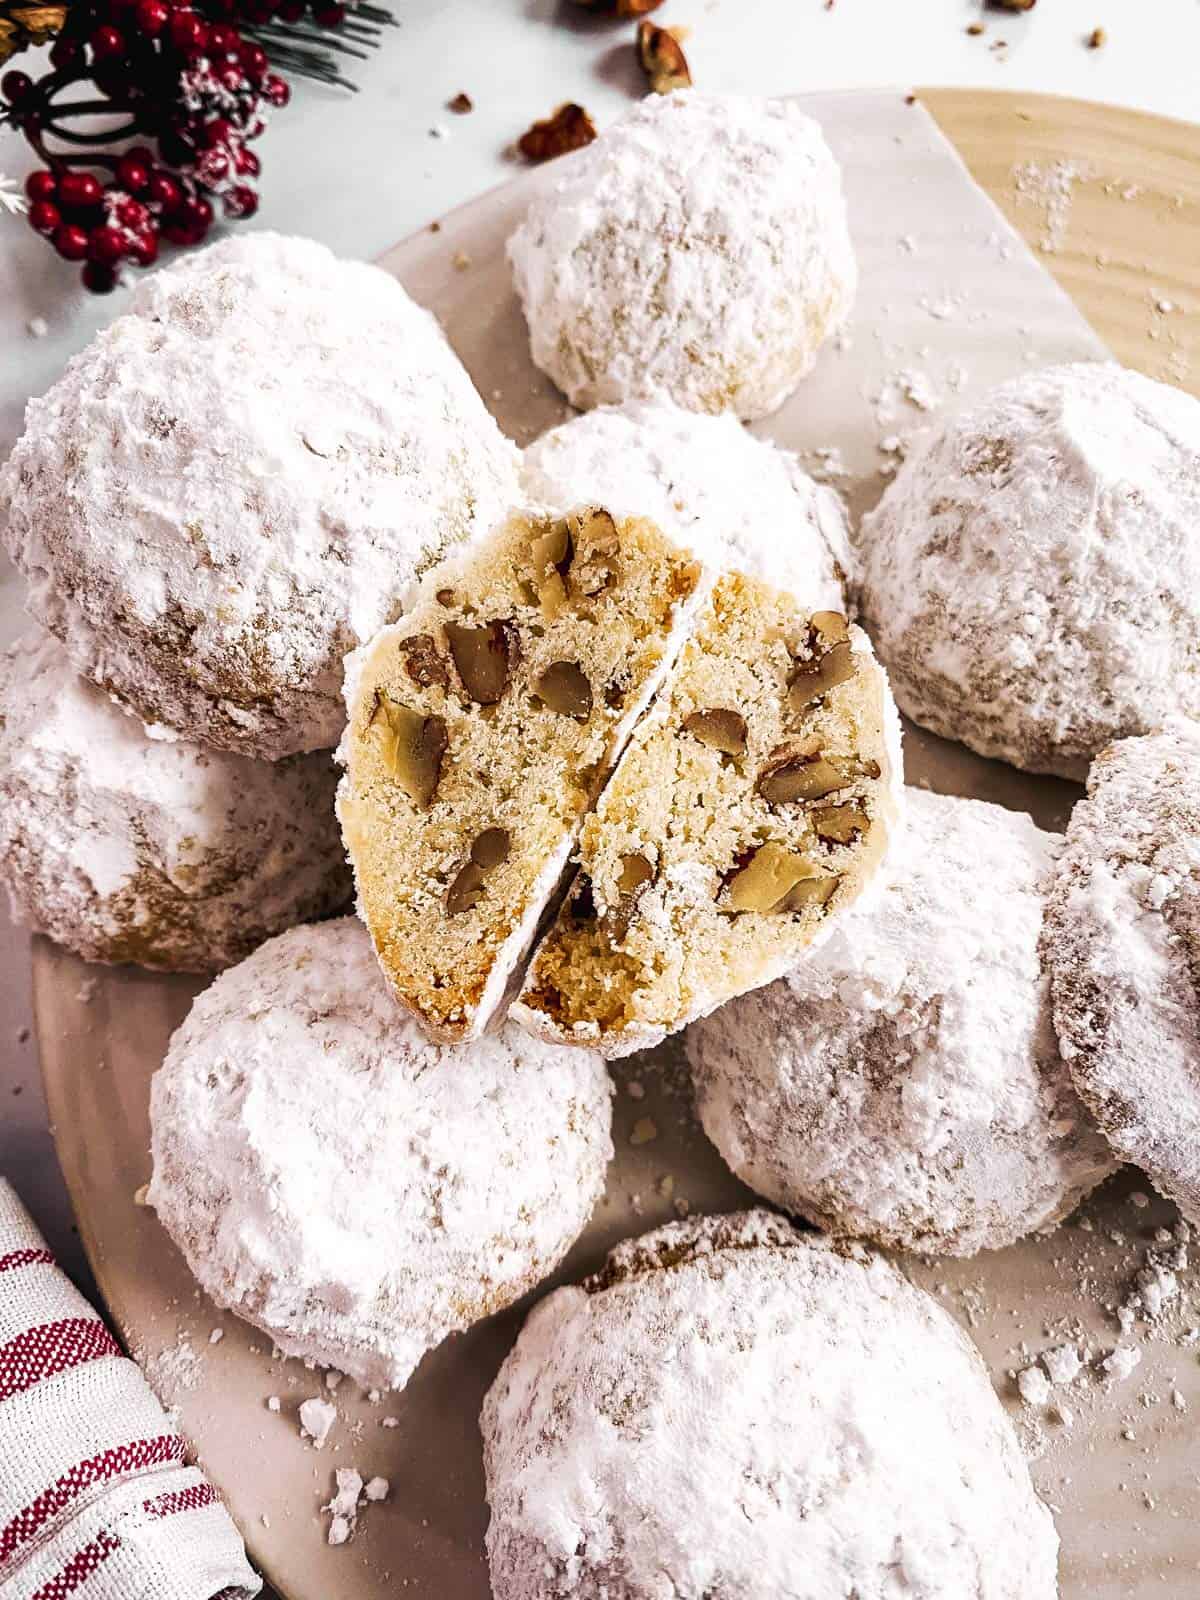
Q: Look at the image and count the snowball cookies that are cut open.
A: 1